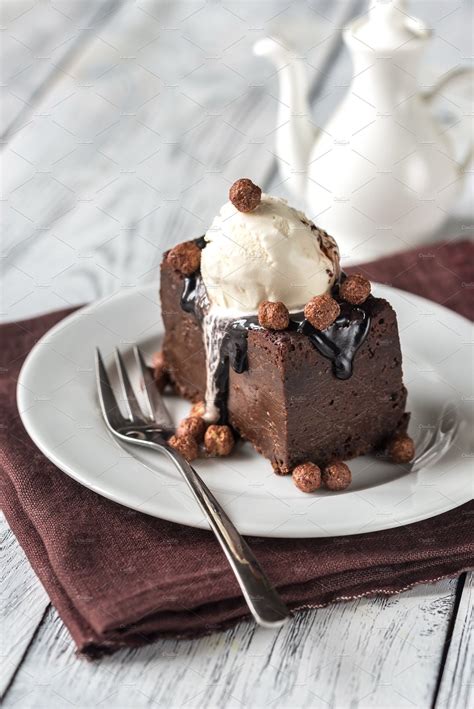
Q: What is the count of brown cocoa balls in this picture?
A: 13